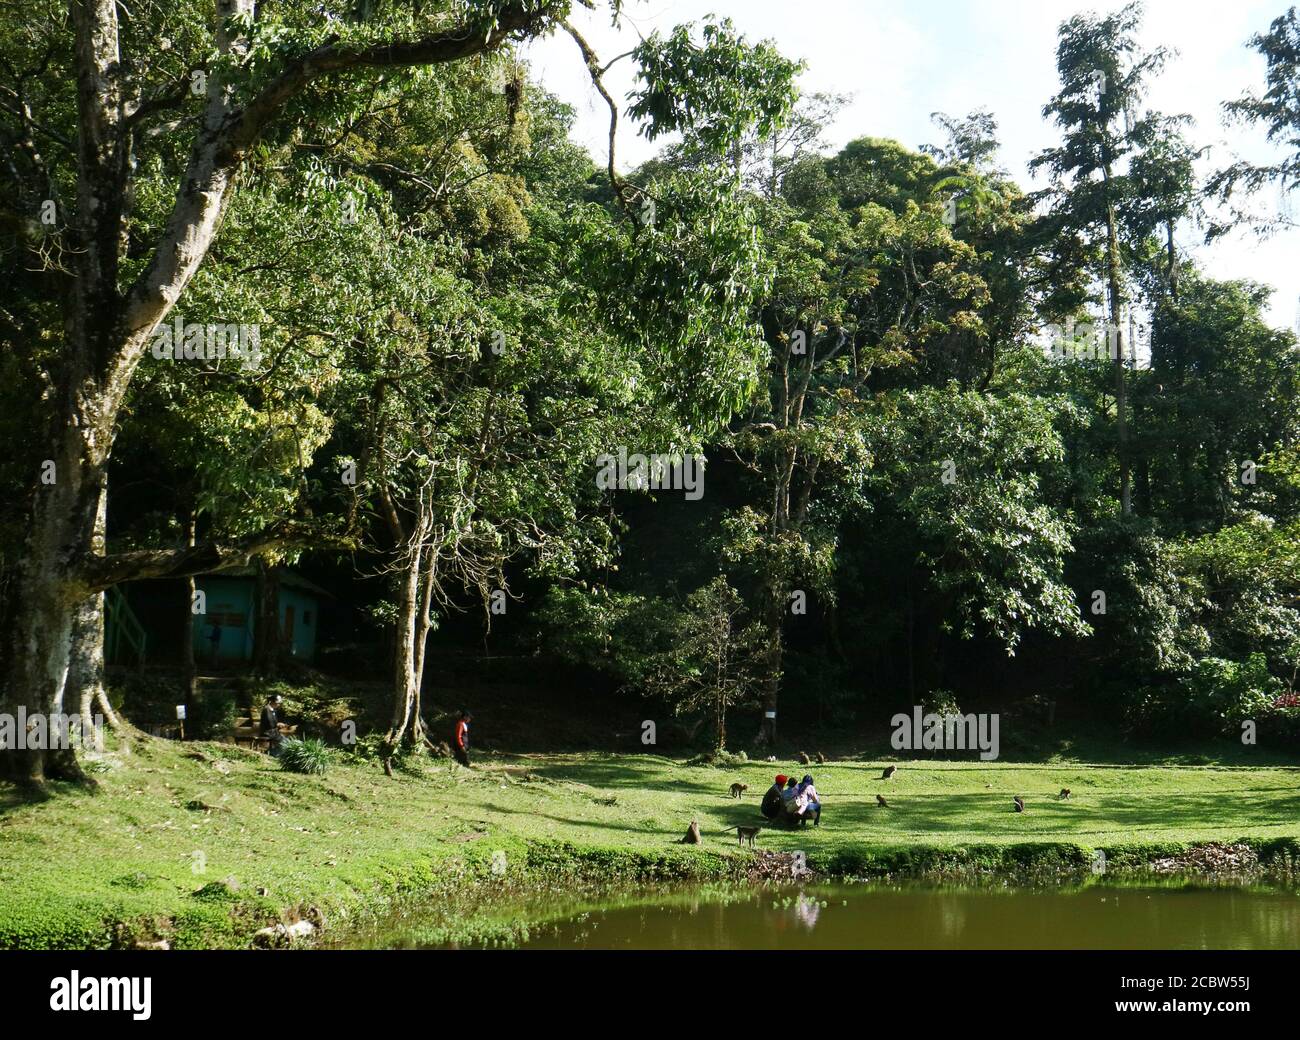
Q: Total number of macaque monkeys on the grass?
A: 9